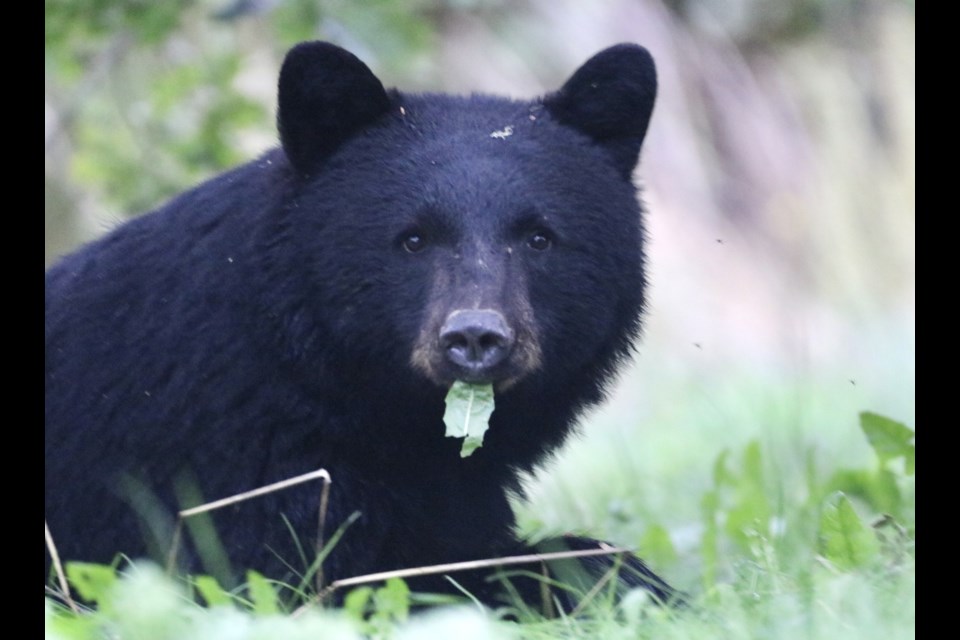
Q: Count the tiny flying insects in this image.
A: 3